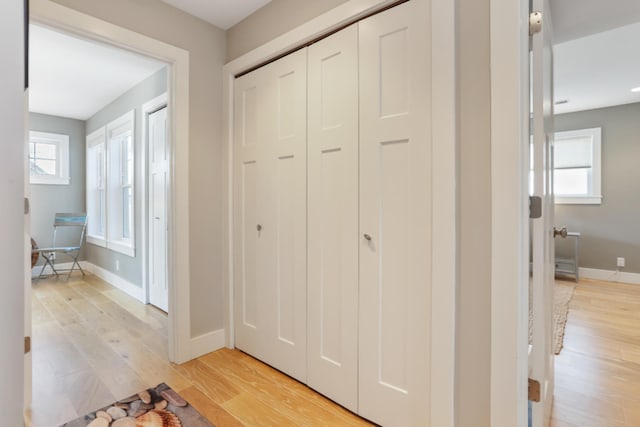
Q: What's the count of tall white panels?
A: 4